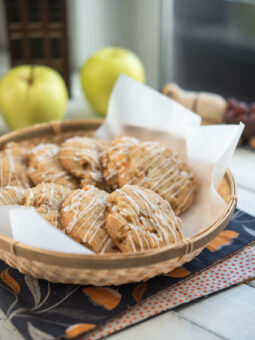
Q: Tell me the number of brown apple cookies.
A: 9